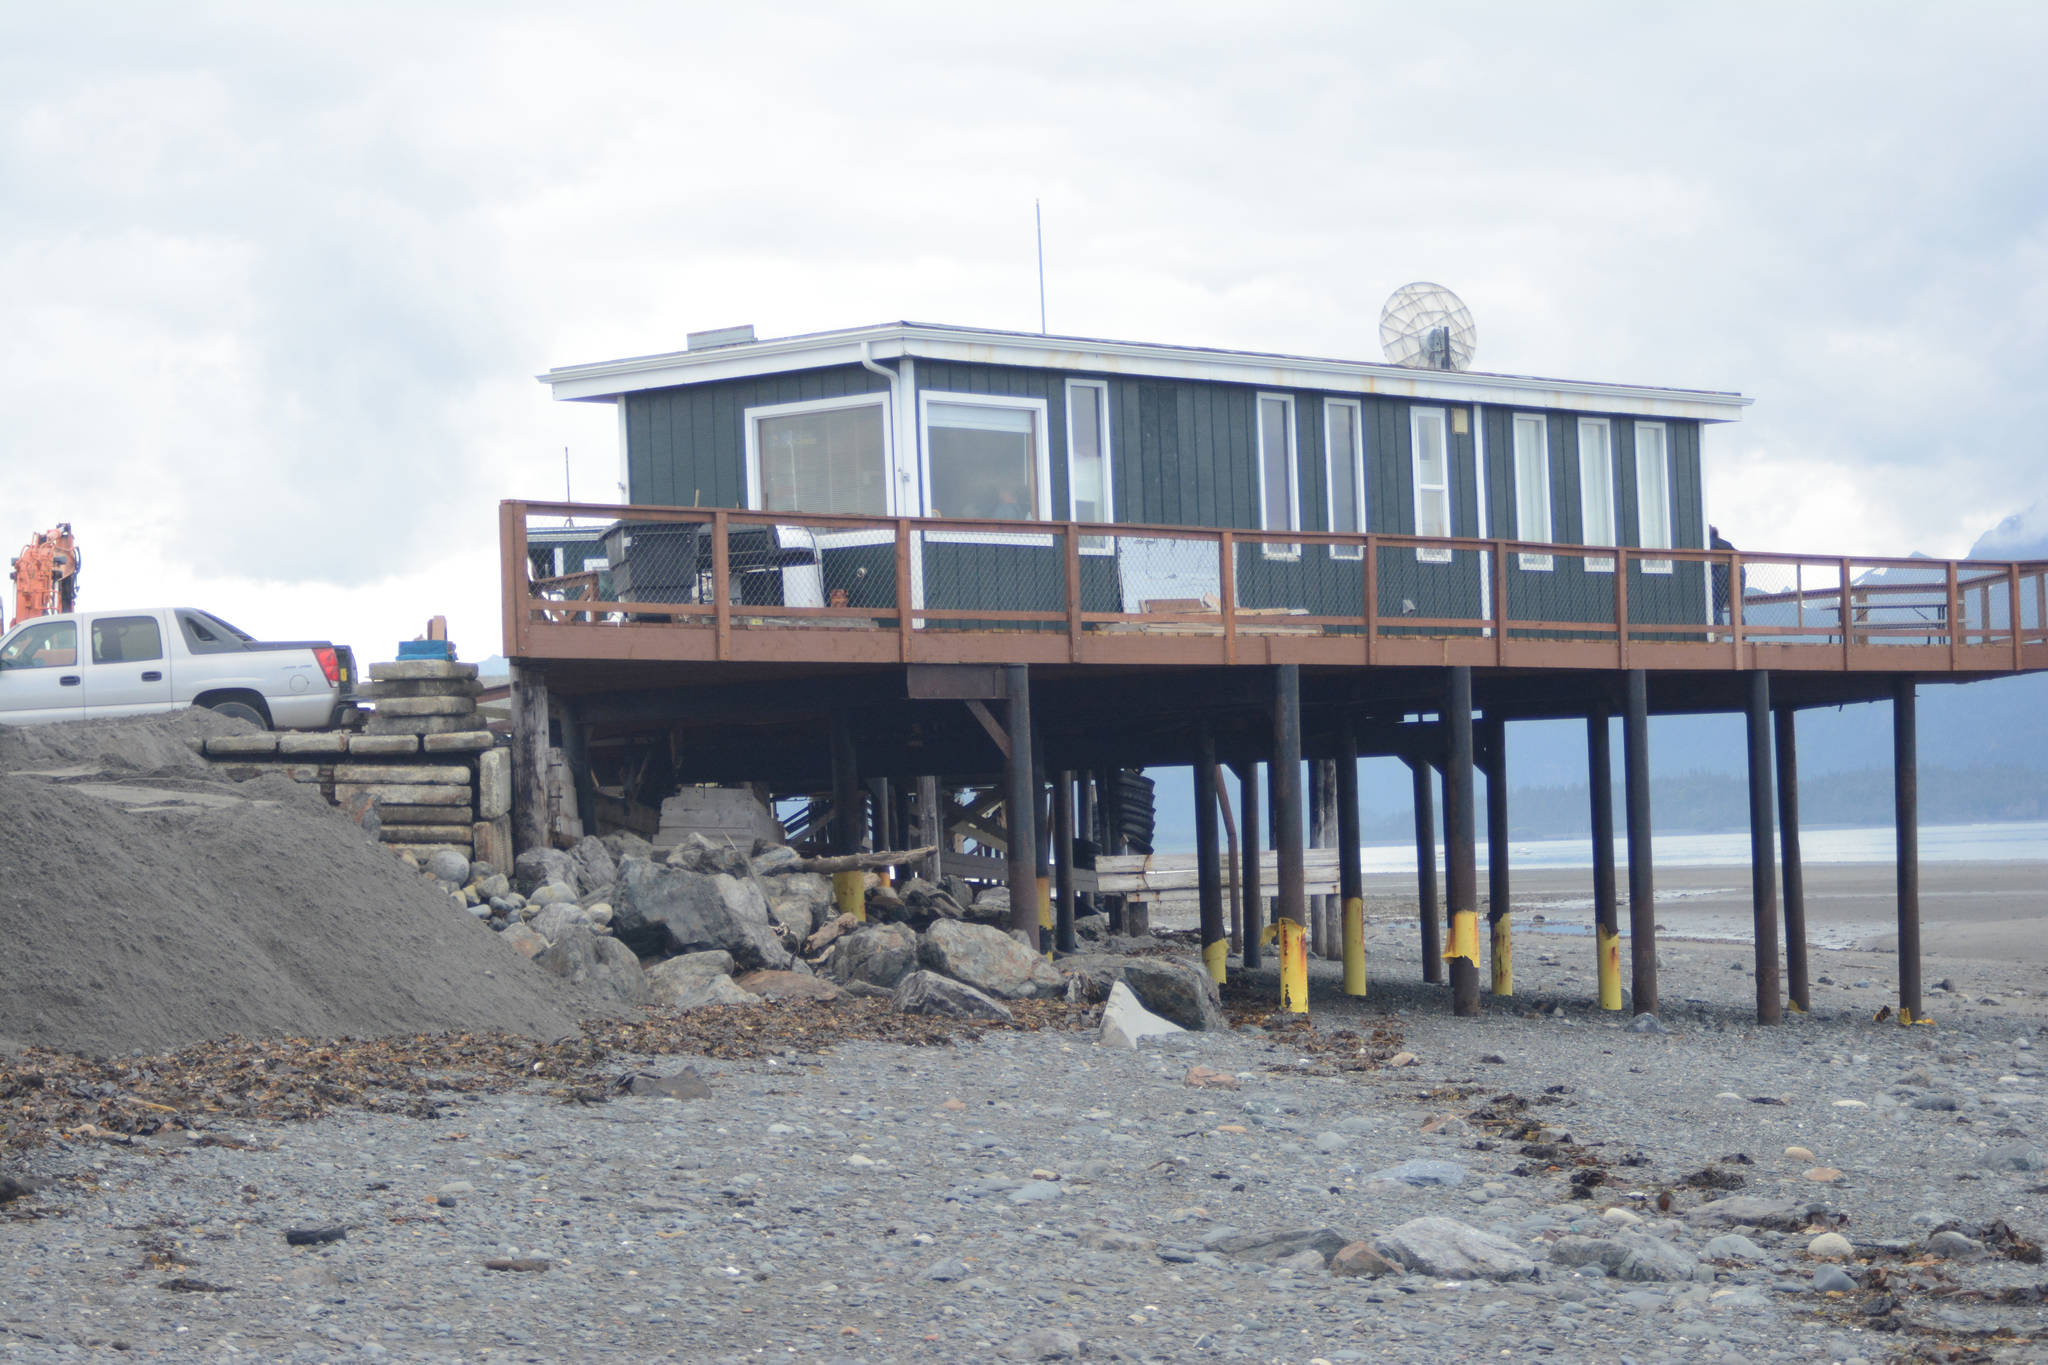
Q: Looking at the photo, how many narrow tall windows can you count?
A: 7